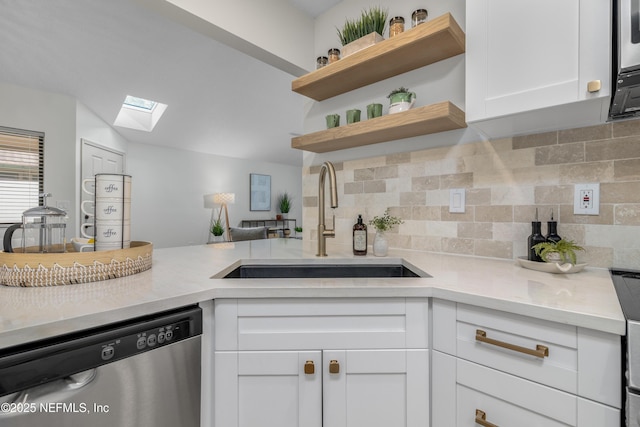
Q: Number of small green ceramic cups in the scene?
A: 3